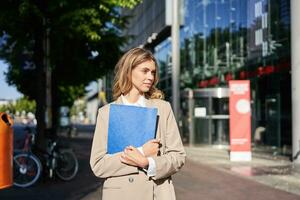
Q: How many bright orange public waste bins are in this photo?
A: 1